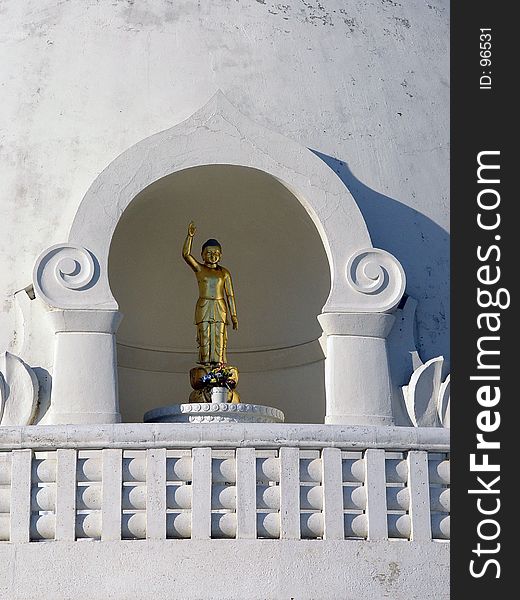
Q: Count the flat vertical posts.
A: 10